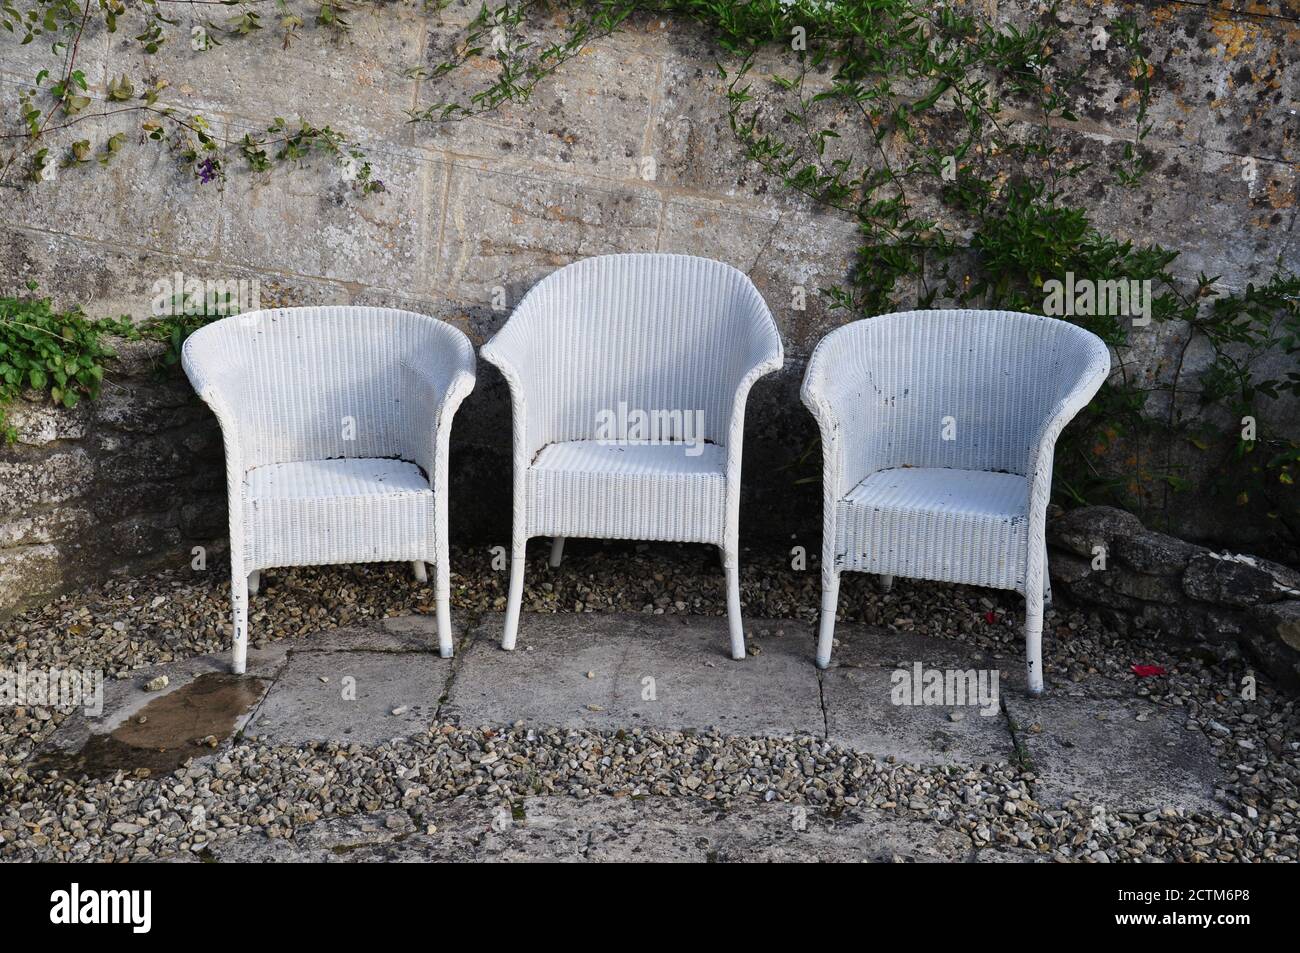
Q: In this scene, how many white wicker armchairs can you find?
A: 3